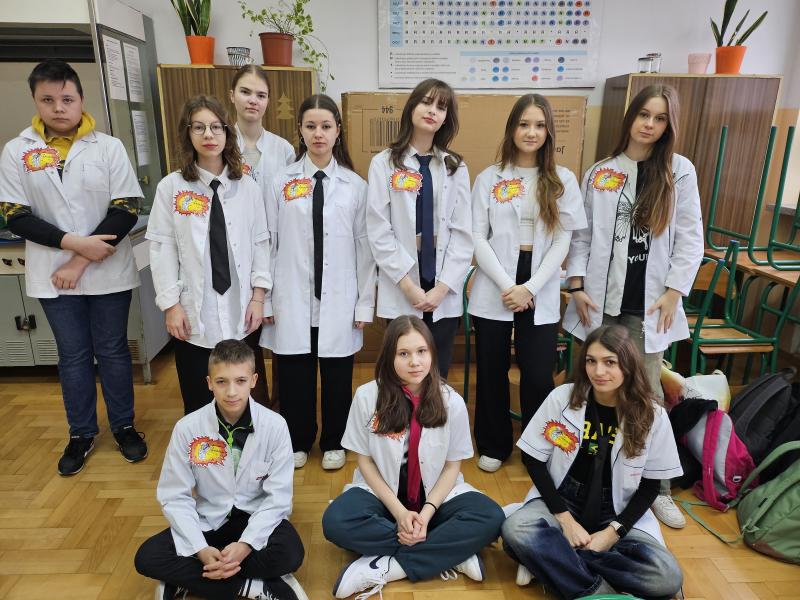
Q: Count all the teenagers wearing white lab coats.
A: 10